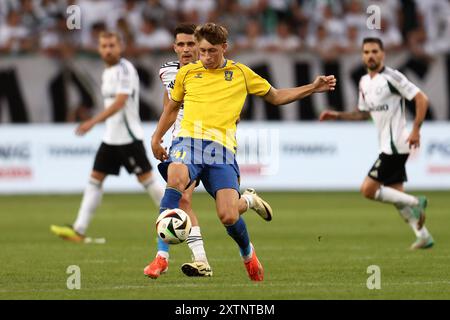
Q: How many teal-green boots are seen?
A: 2